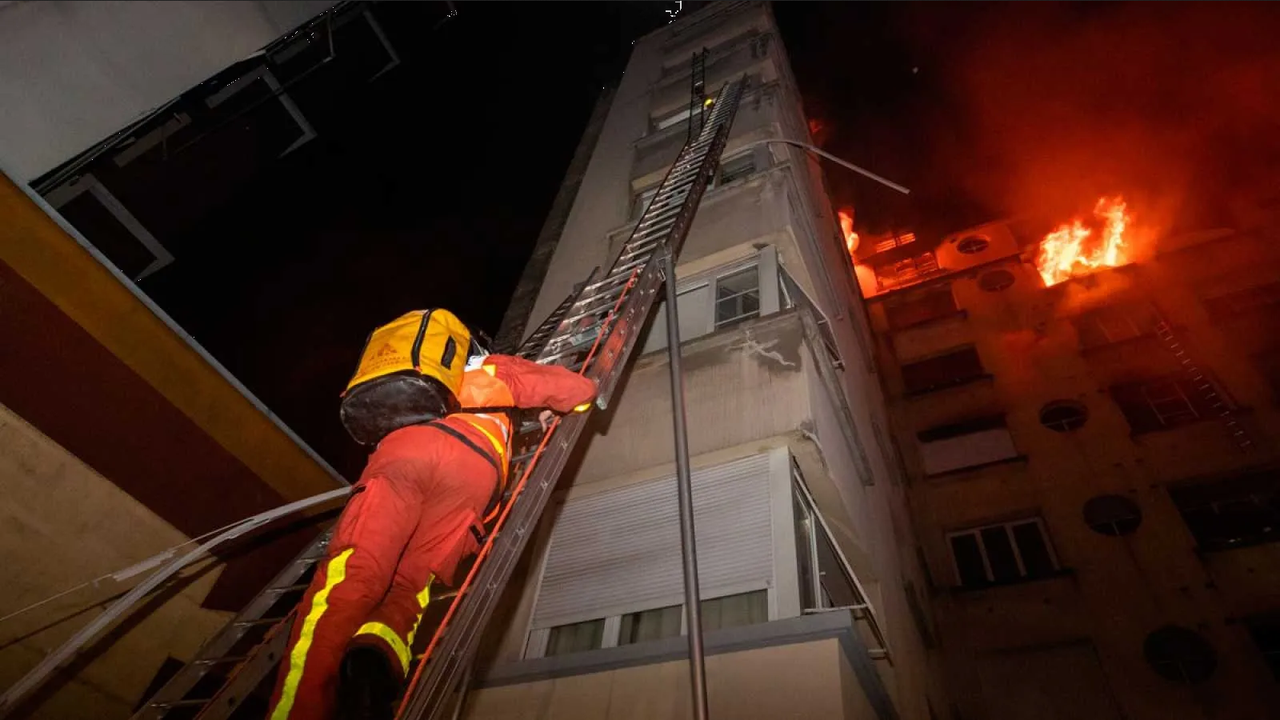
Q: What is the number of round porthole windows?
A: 5